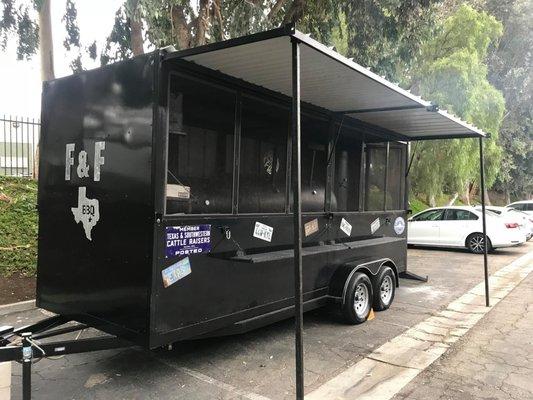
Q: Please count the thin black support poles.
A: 2